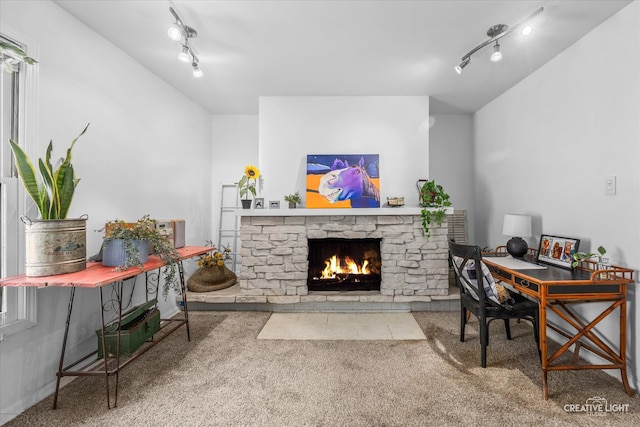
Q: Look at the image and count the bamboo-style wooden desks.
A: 1